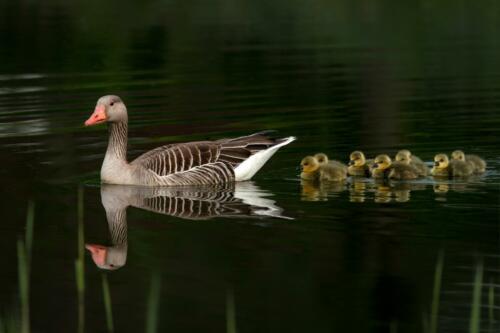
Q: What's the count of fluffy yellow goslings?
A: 7